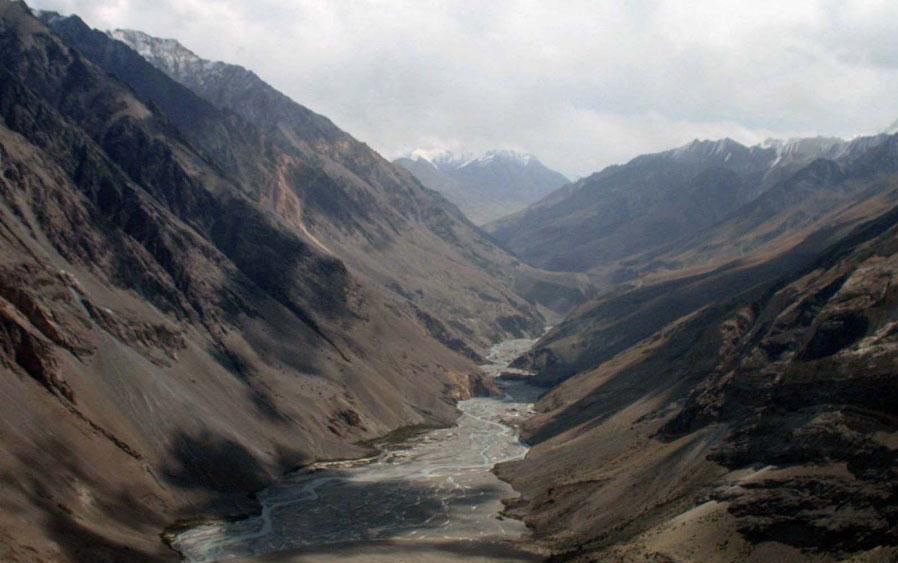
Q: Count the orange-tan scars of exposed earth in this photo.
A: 1